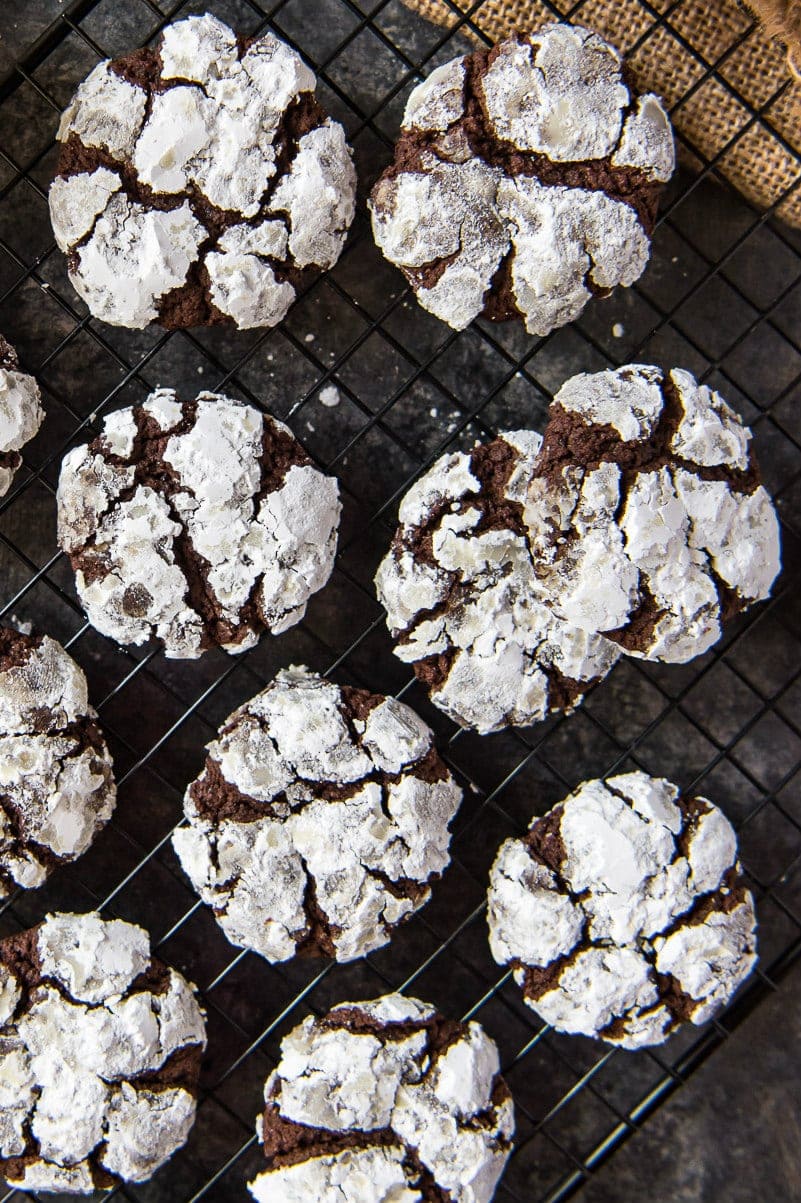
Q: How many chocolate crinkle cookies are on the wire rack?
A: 11